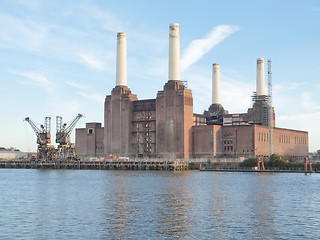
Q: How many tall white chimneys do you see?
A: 4